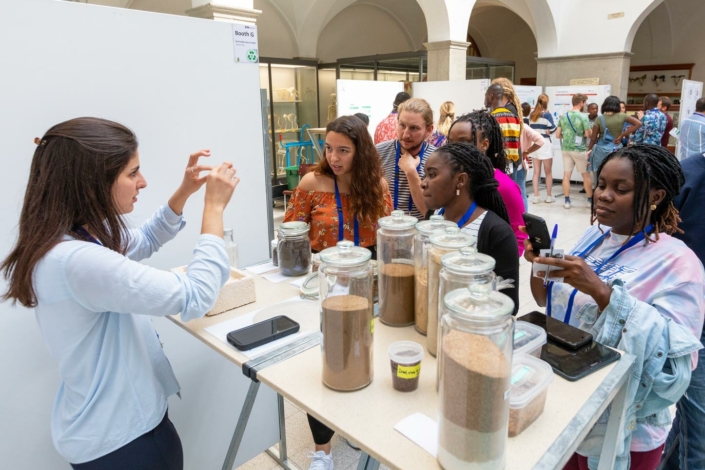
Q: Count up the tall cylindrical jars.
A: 6